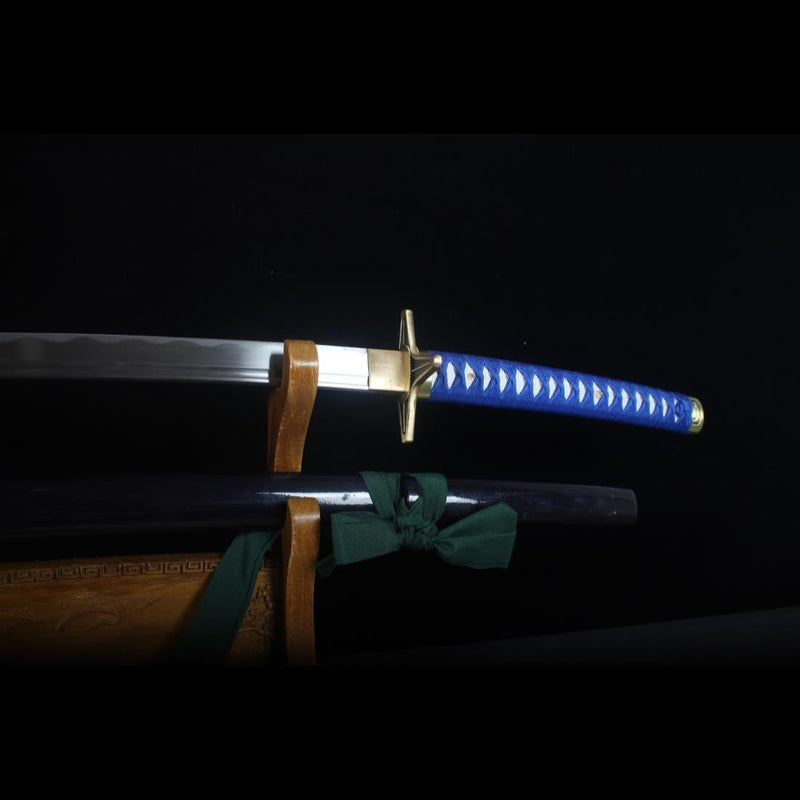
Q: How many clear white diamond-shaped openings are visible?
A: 15